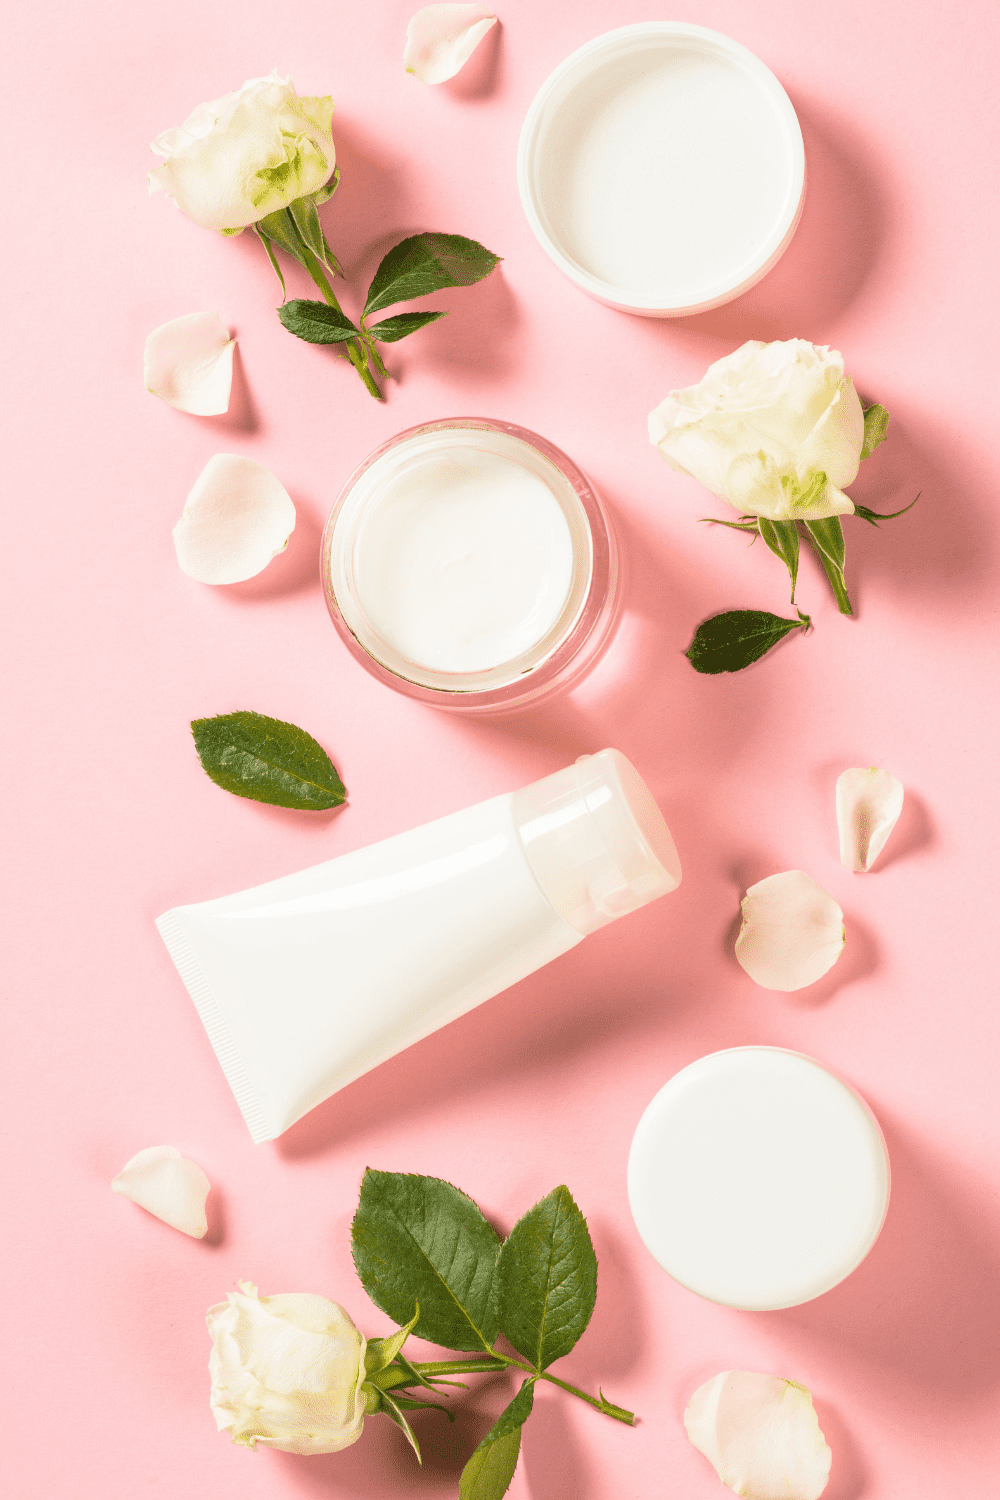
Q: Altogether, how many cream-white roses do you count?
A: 3